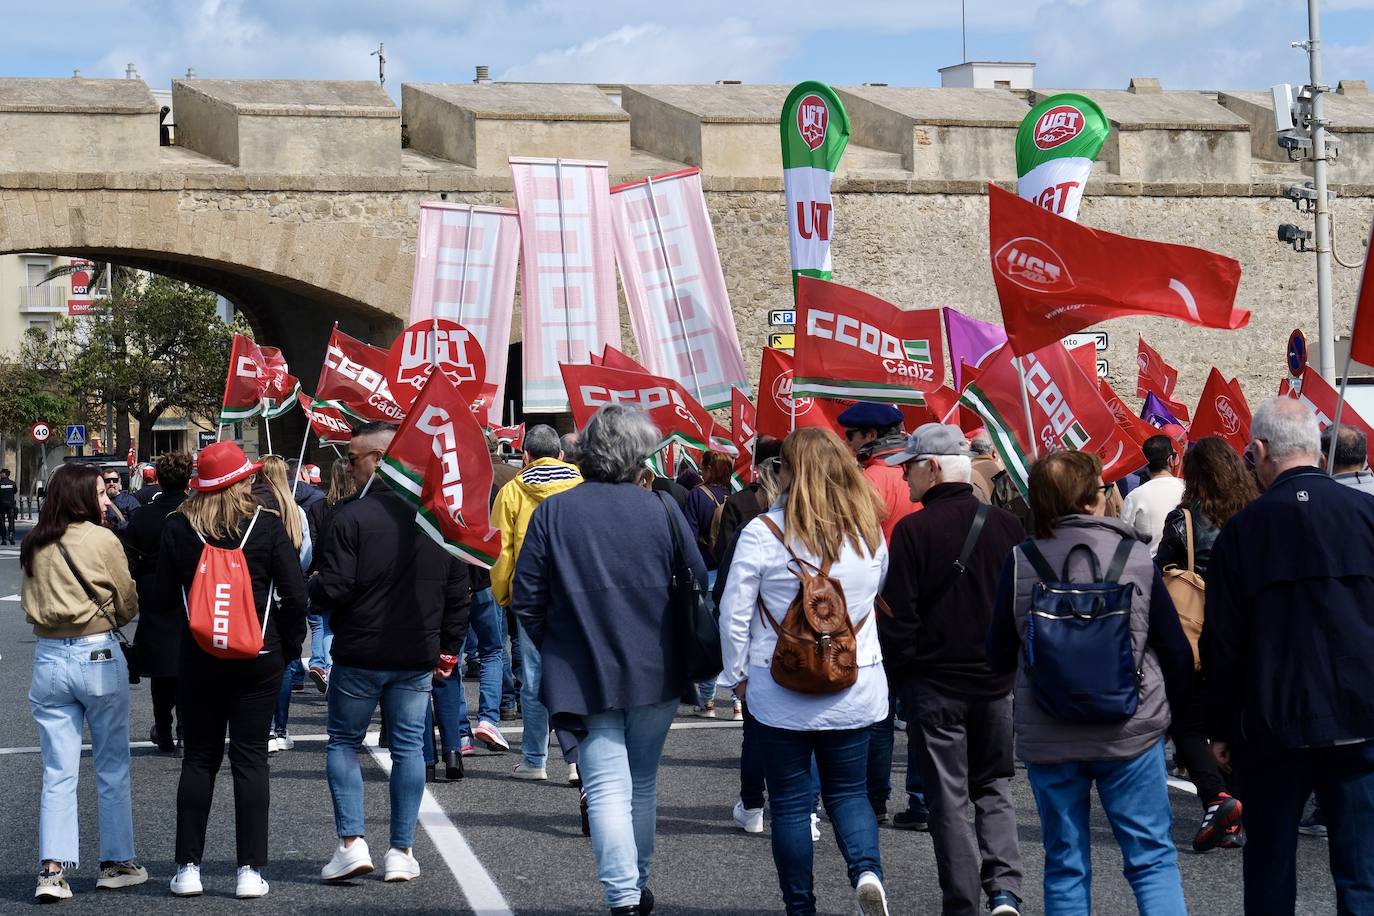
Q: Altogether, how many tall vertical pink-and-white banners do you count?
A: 3